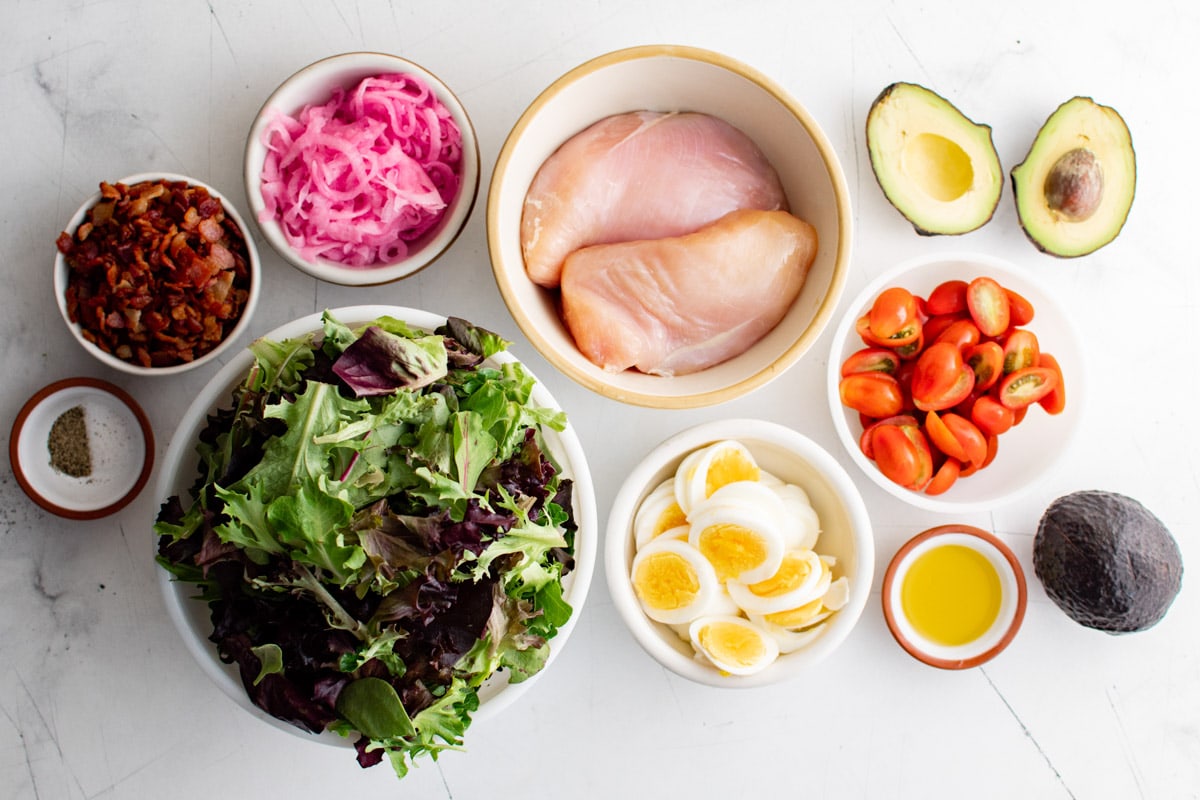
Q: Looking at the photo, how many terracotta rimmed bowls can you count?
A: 2